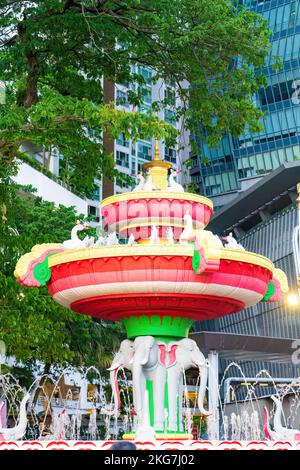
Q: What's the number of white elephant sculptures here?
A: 3